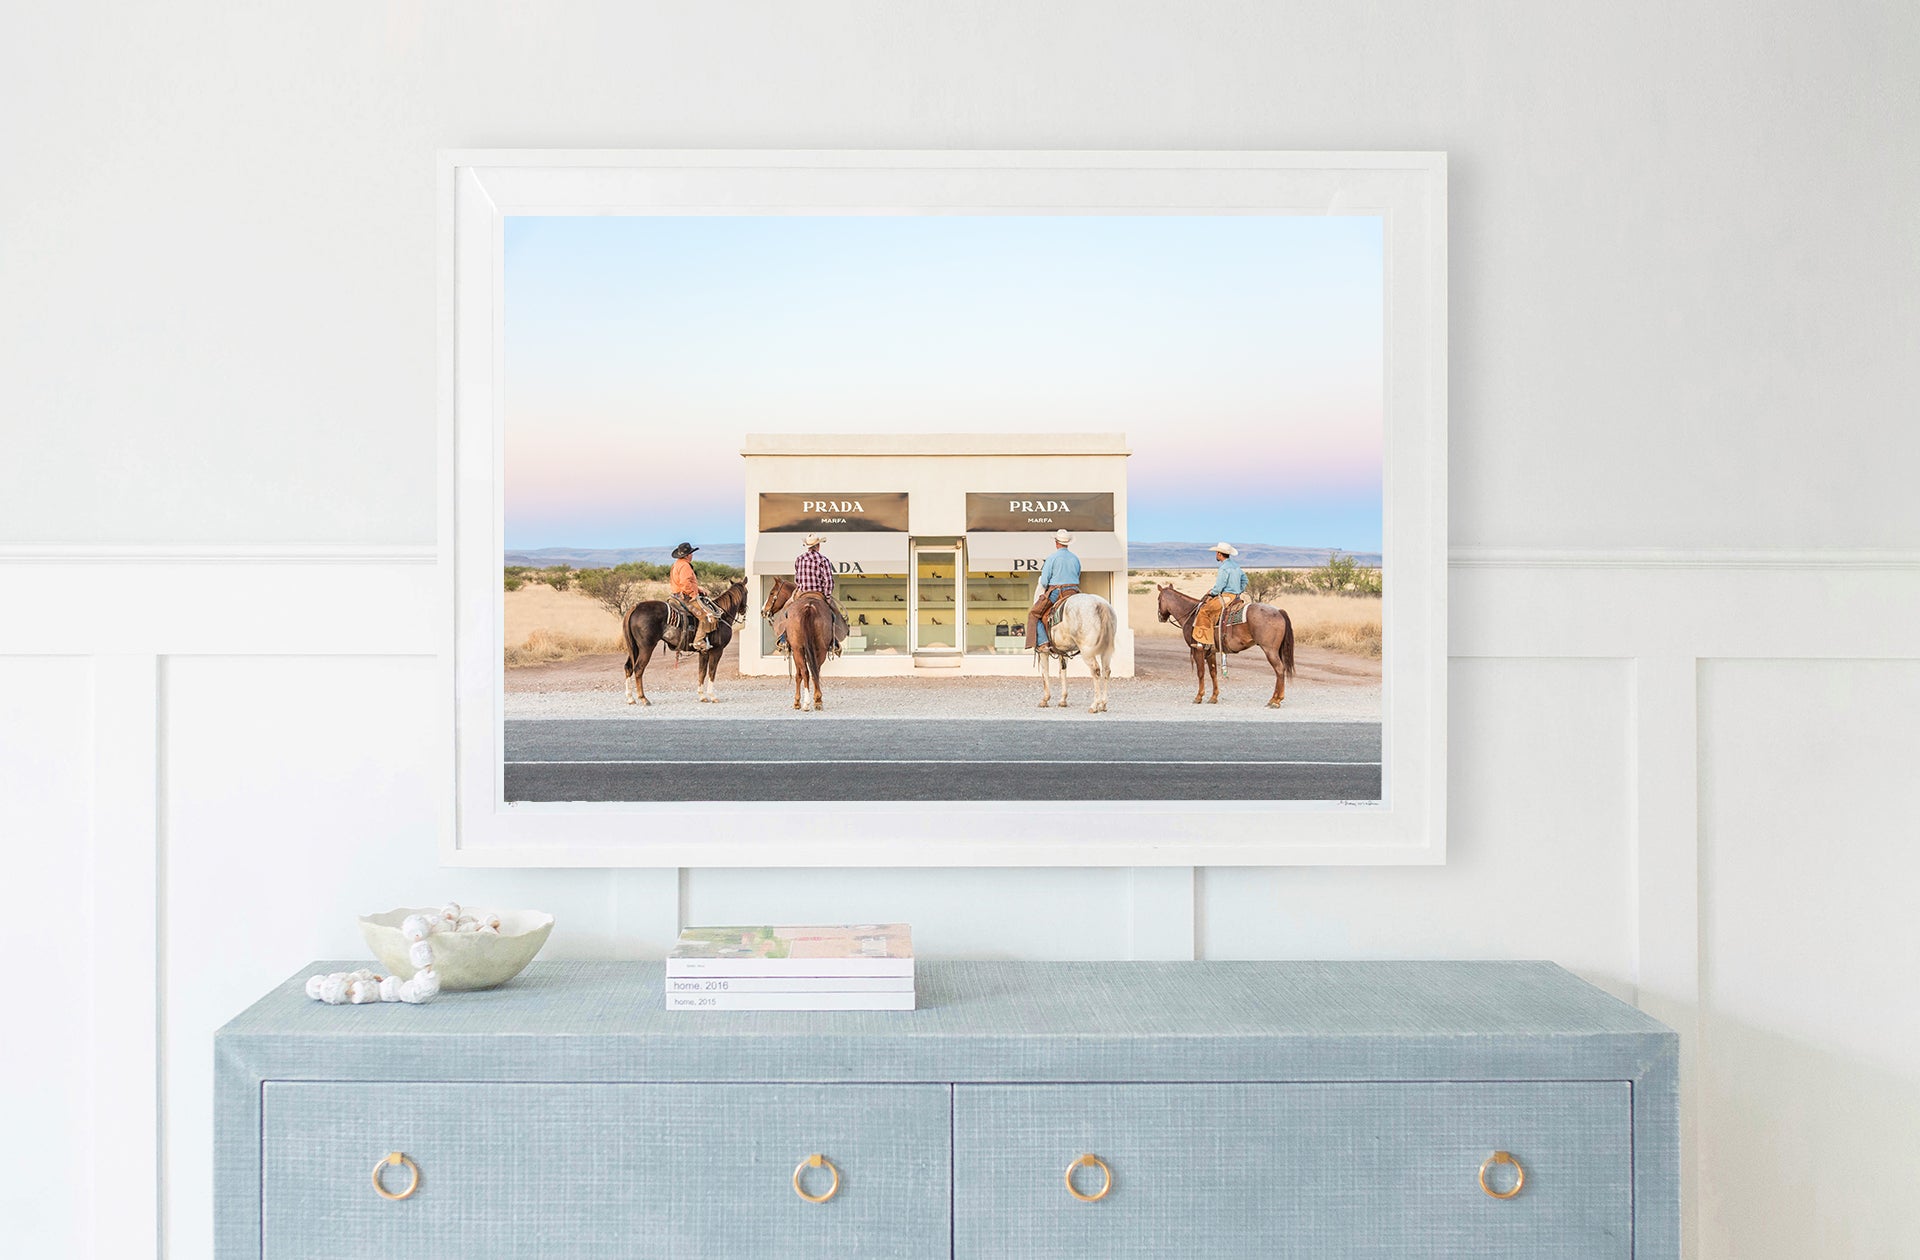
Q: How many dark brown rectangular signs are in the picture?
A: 2